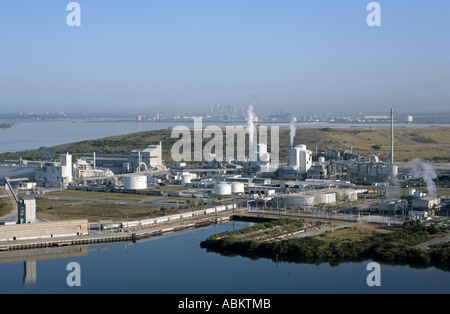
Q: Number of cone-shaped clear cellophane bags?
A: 0